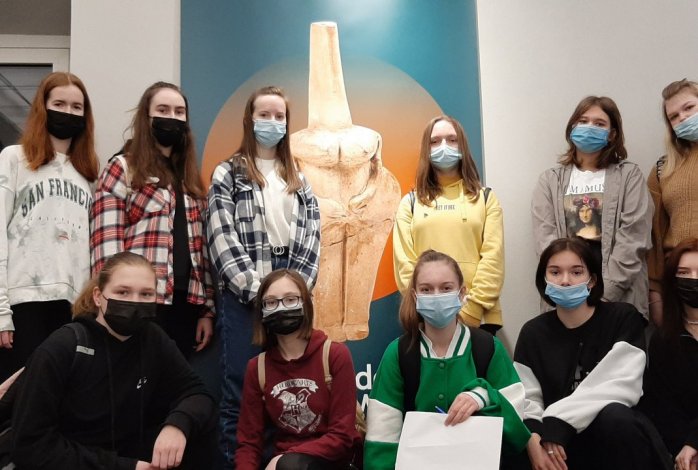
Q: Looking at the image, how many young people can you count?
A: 11